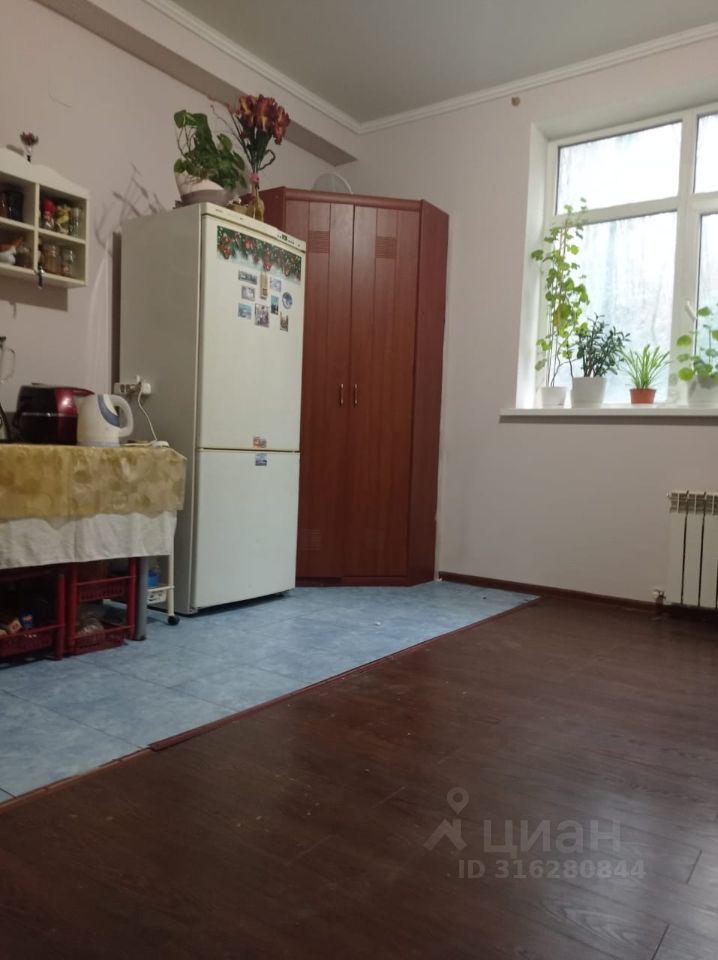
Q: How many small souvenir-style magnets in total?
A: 11